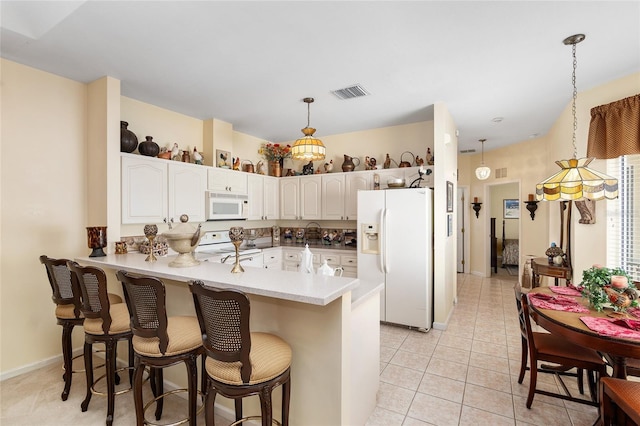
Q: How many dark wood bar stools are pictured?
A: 4